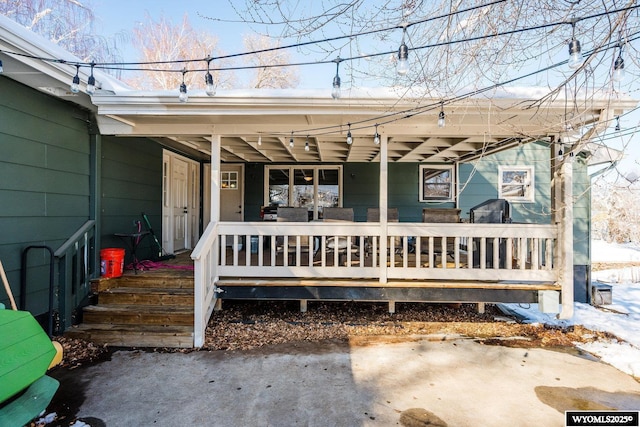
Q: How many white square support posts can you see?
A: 3